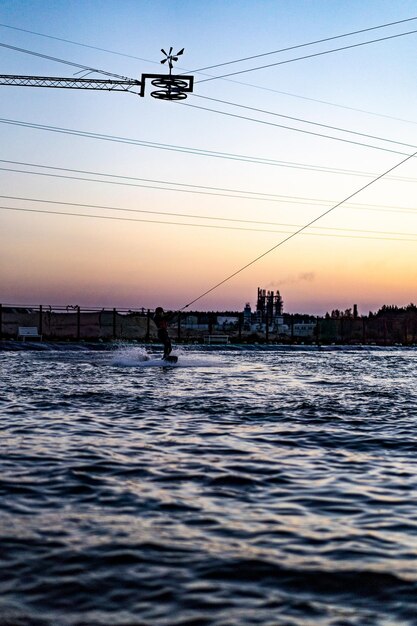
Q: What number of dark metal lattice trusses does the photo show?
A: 1